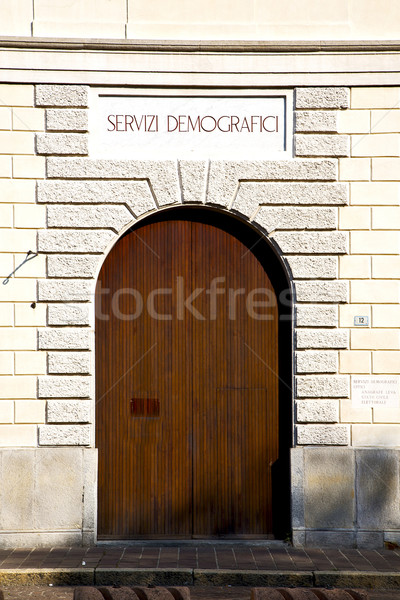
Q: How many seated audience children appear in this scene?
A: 0